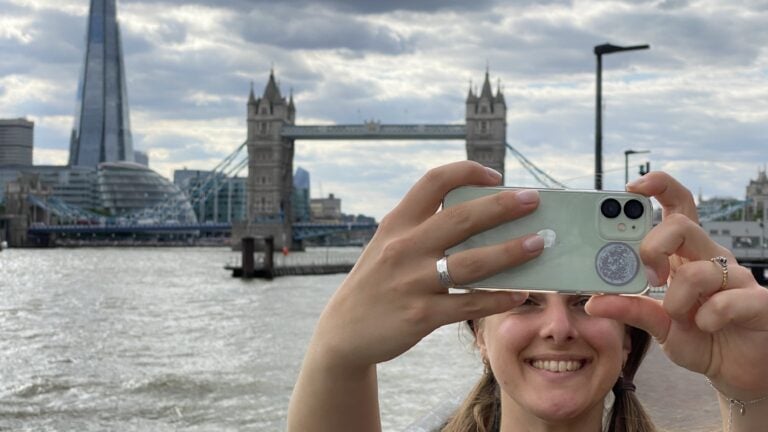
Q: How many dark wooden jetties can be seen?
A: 1